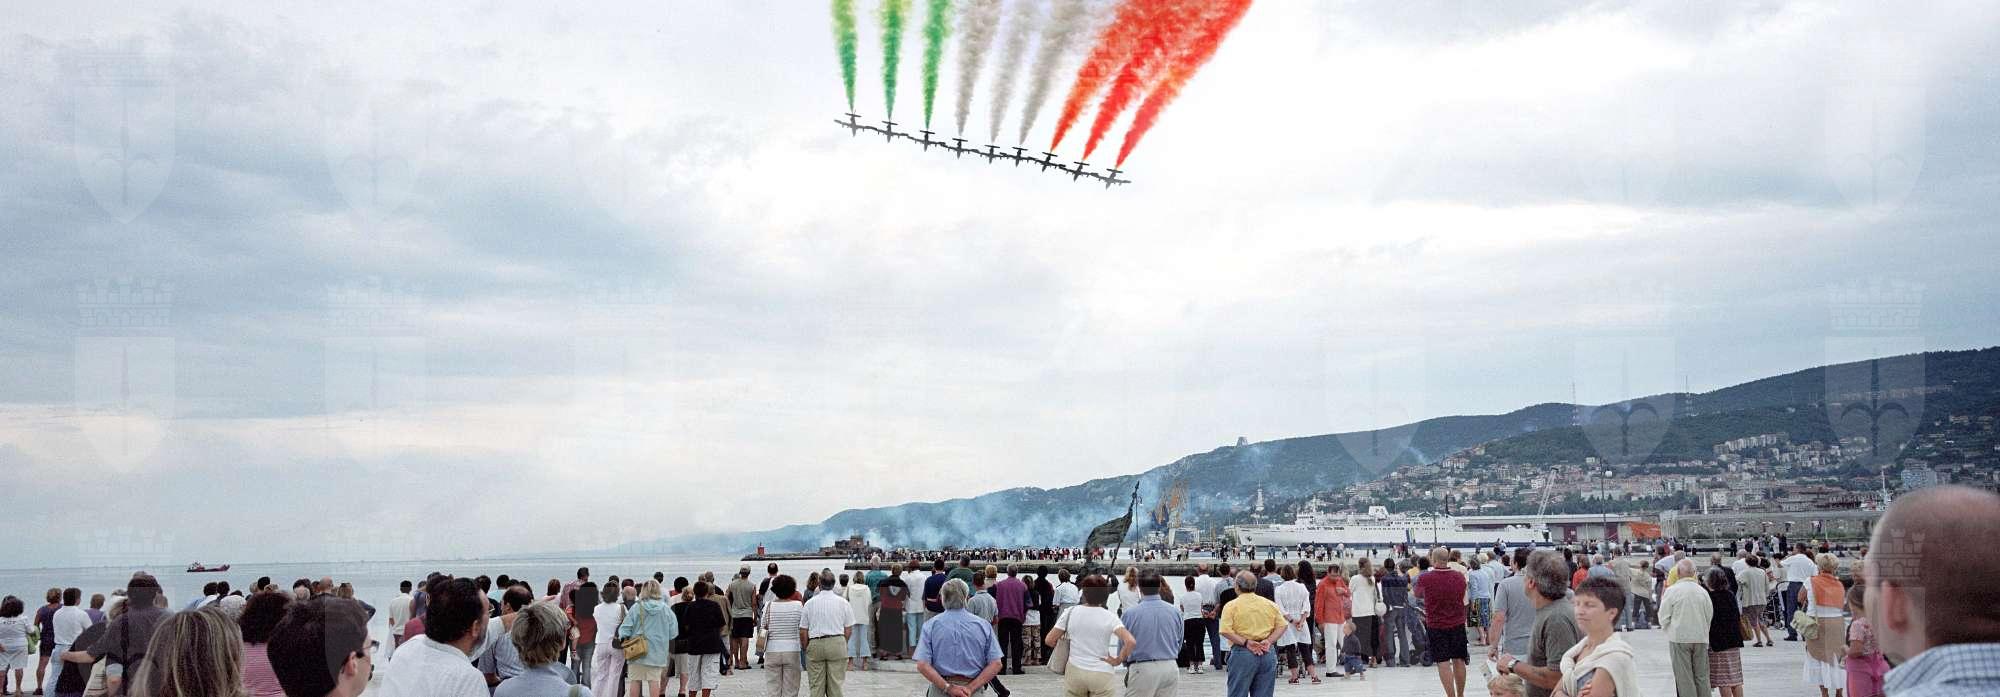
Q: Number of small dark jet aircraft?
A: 9